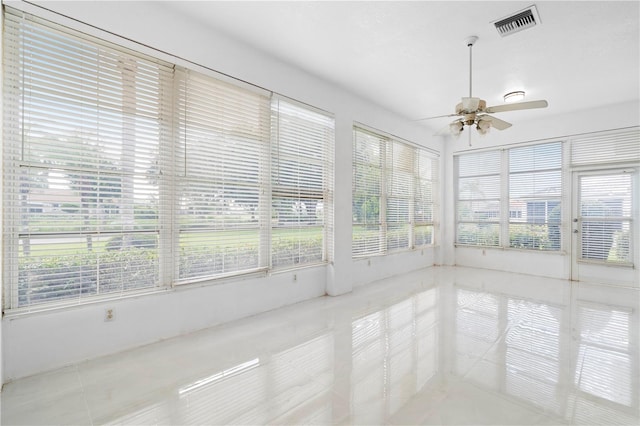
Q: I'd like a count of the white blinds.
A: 10